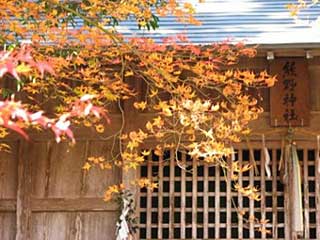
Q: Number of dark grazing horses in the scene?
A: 0